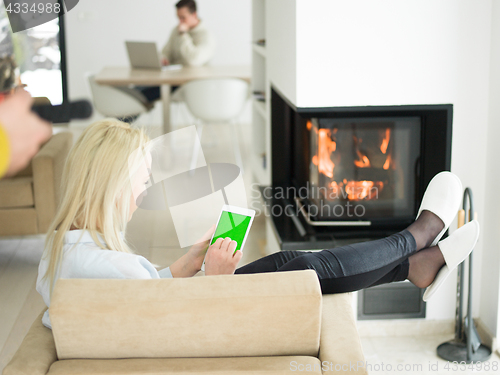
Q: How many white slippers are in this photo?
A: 2